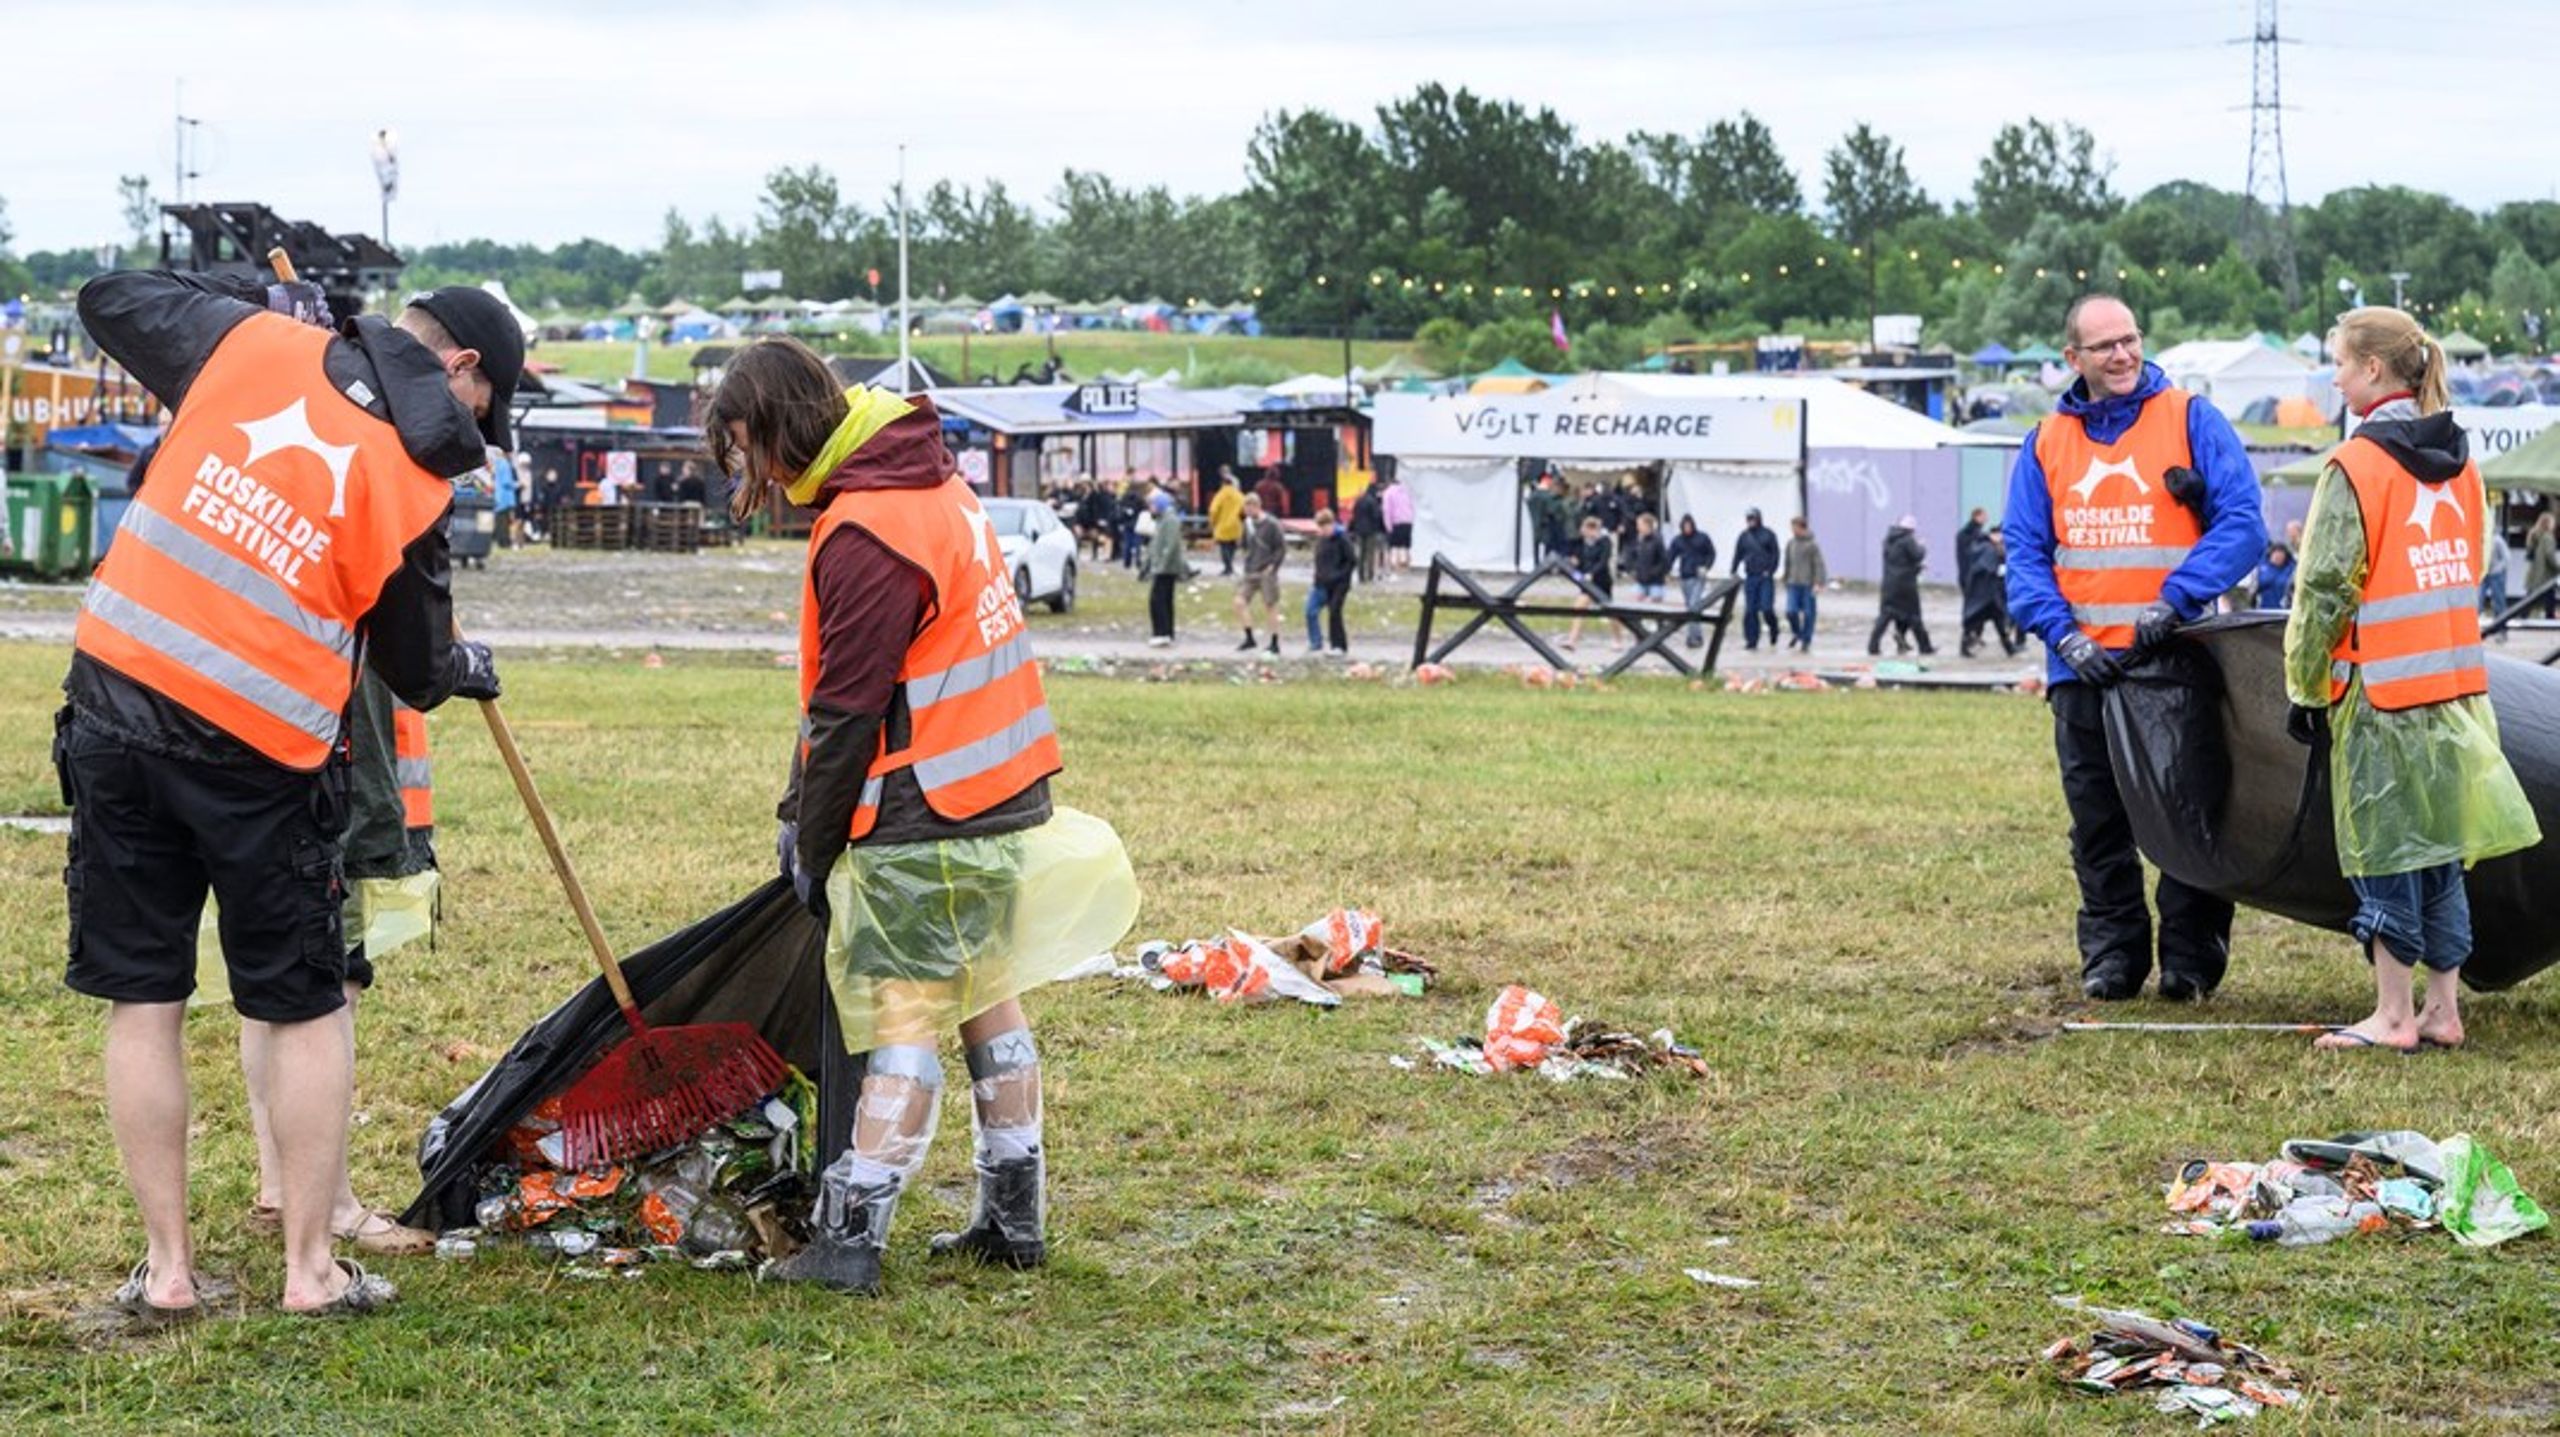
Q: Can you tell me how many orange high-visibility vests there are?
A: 5